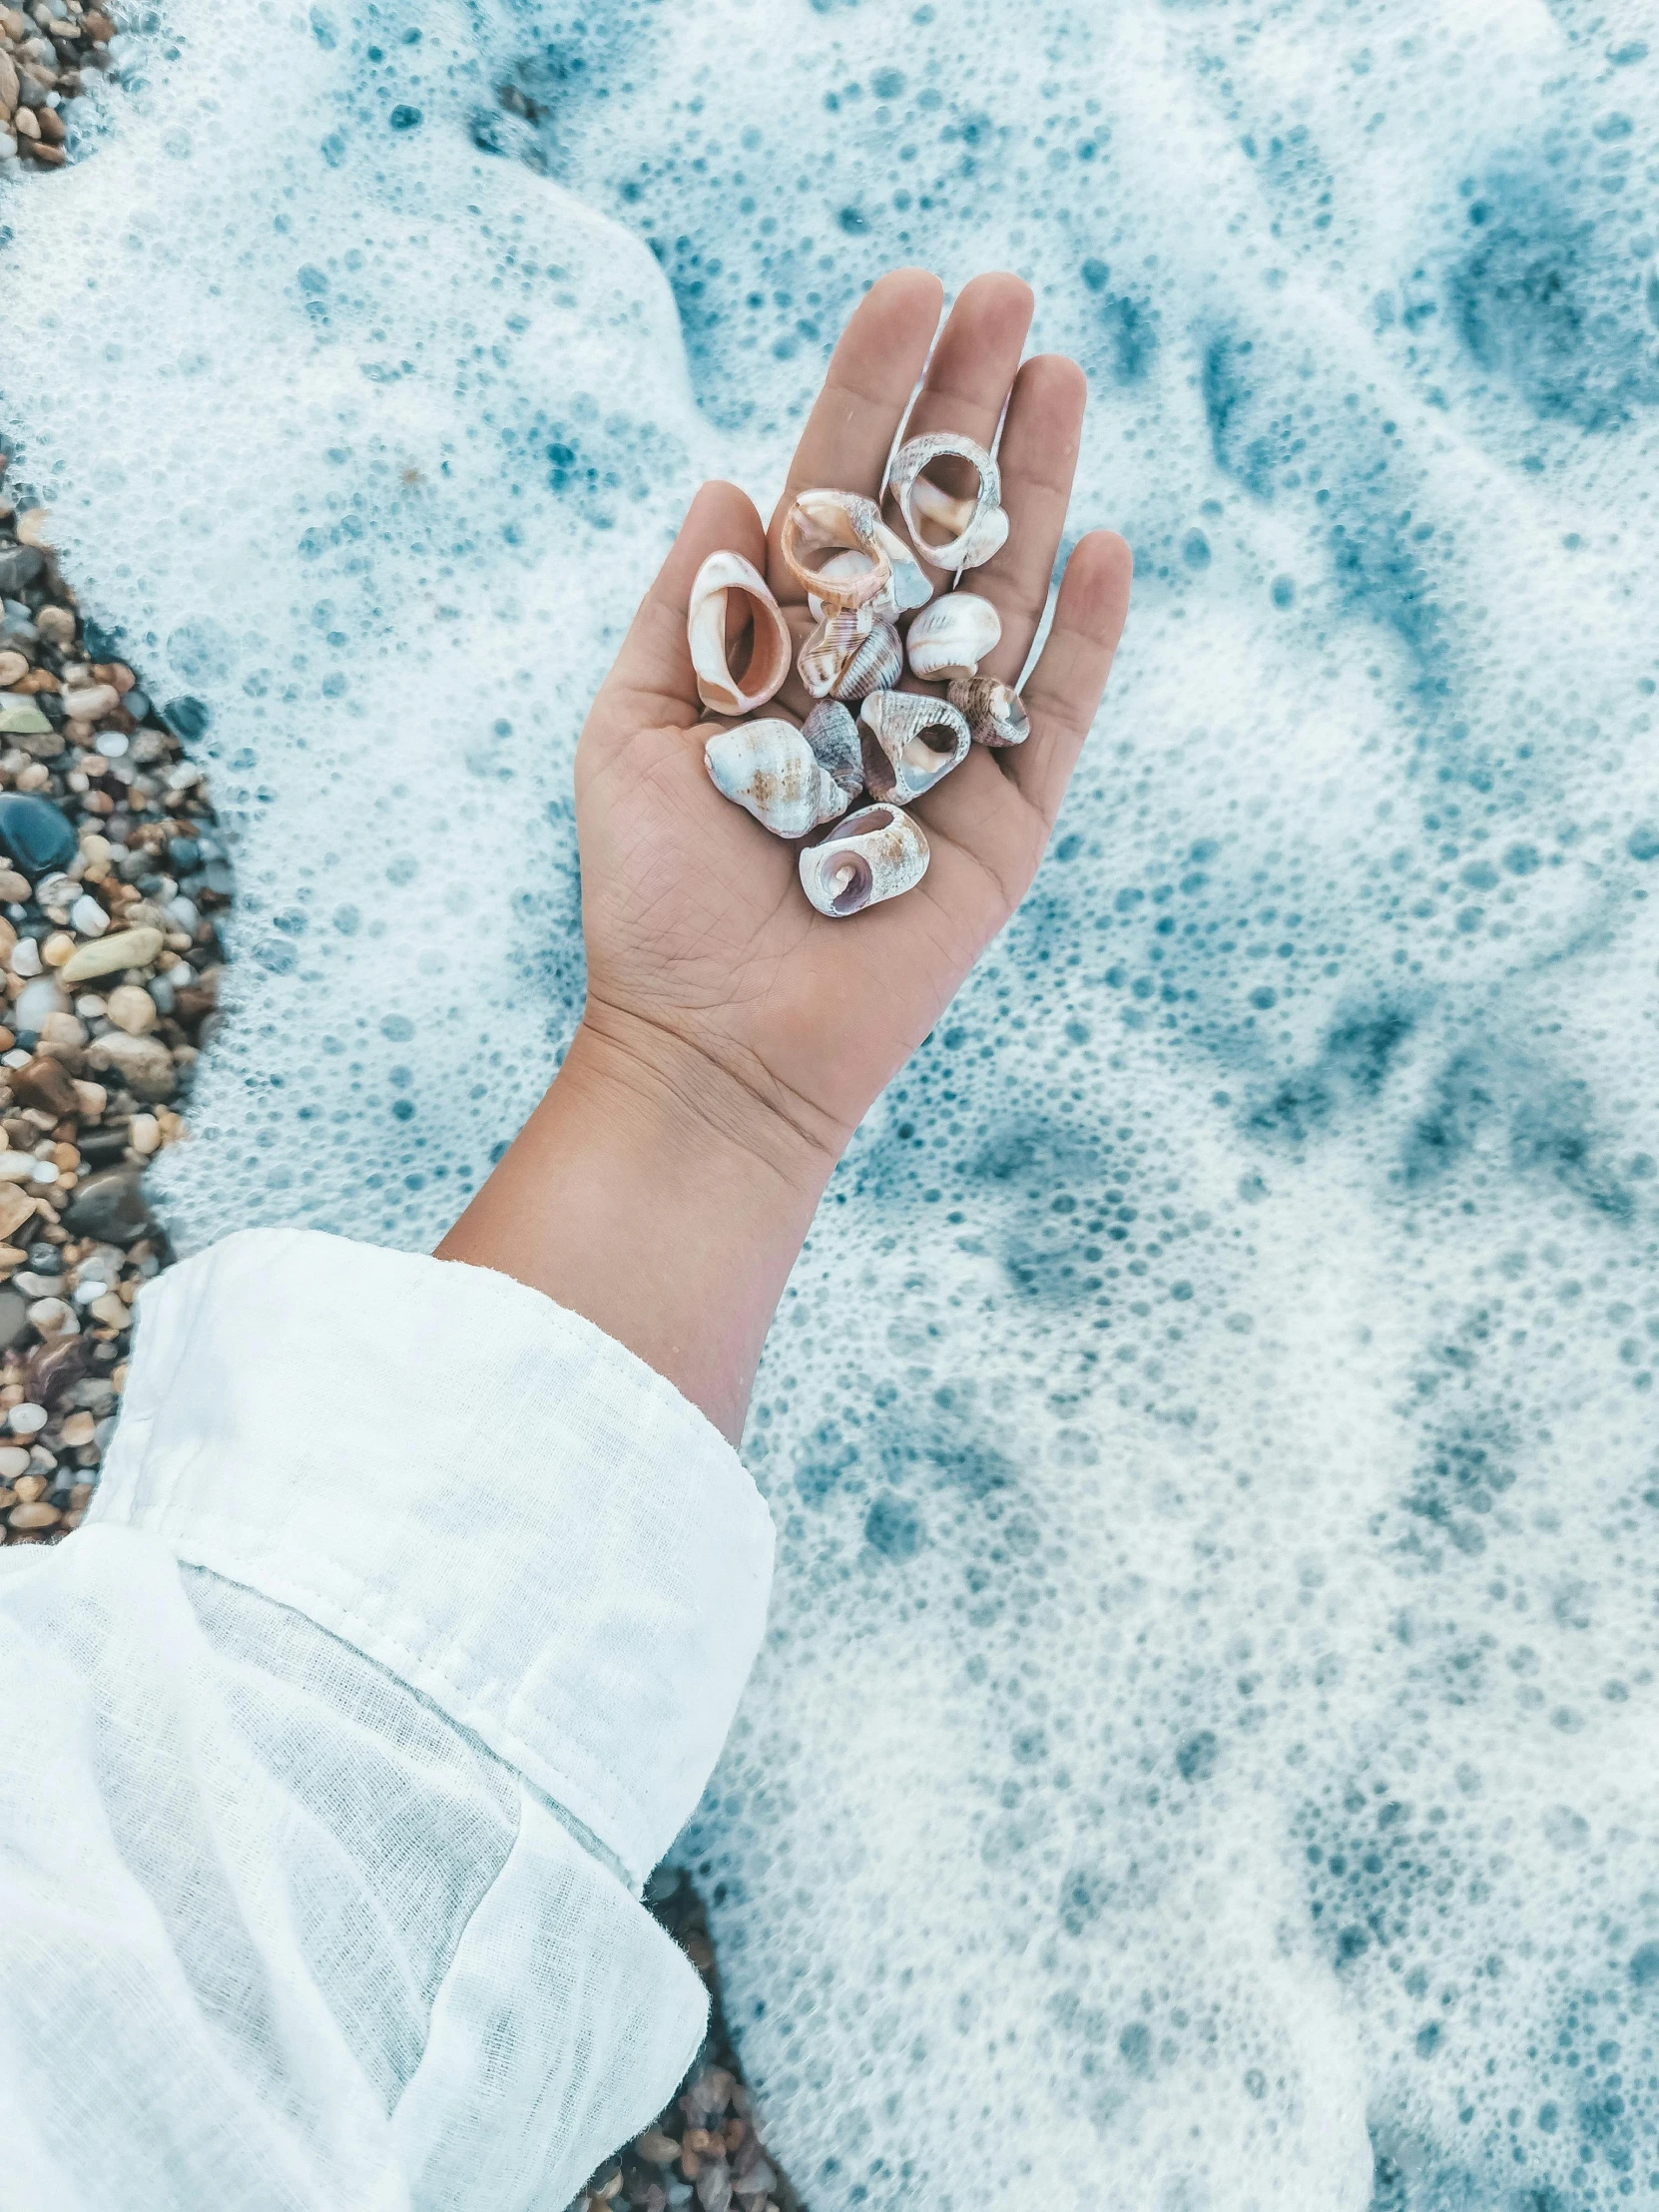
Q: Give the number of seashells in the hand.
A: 11